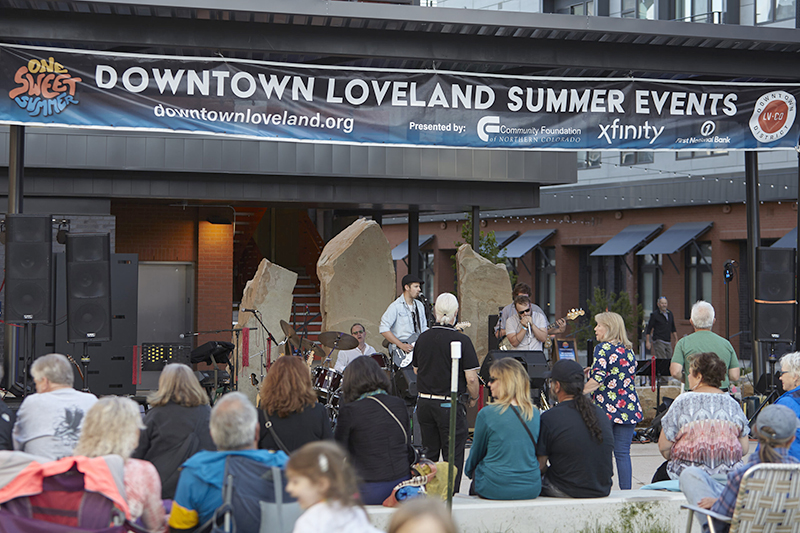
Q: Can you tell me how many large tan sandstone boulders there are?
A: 3